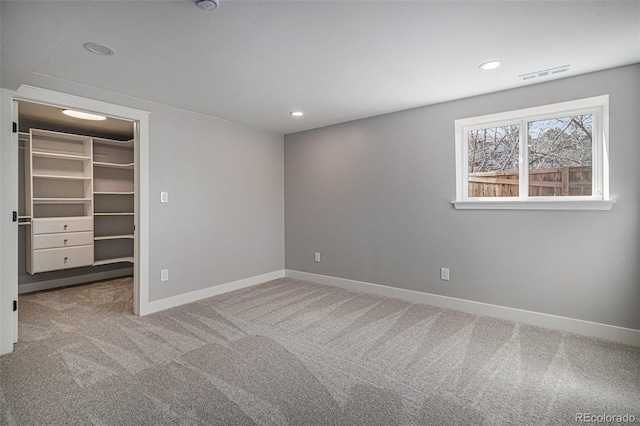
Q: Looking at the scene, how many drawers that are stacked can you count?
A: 3